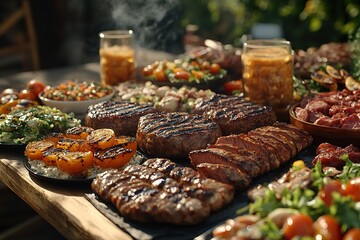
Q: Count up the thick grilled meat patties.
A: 3